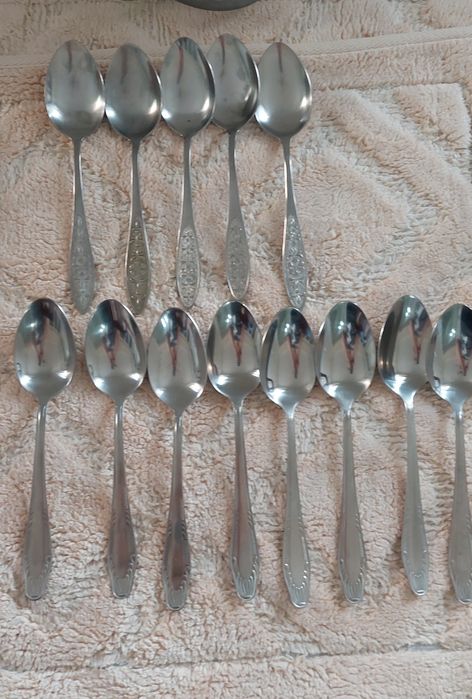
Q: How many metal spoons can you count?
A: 13